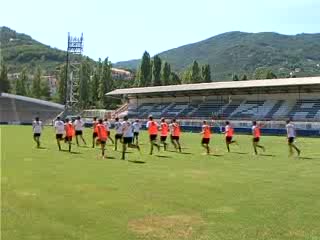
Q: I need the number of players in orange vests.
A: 9